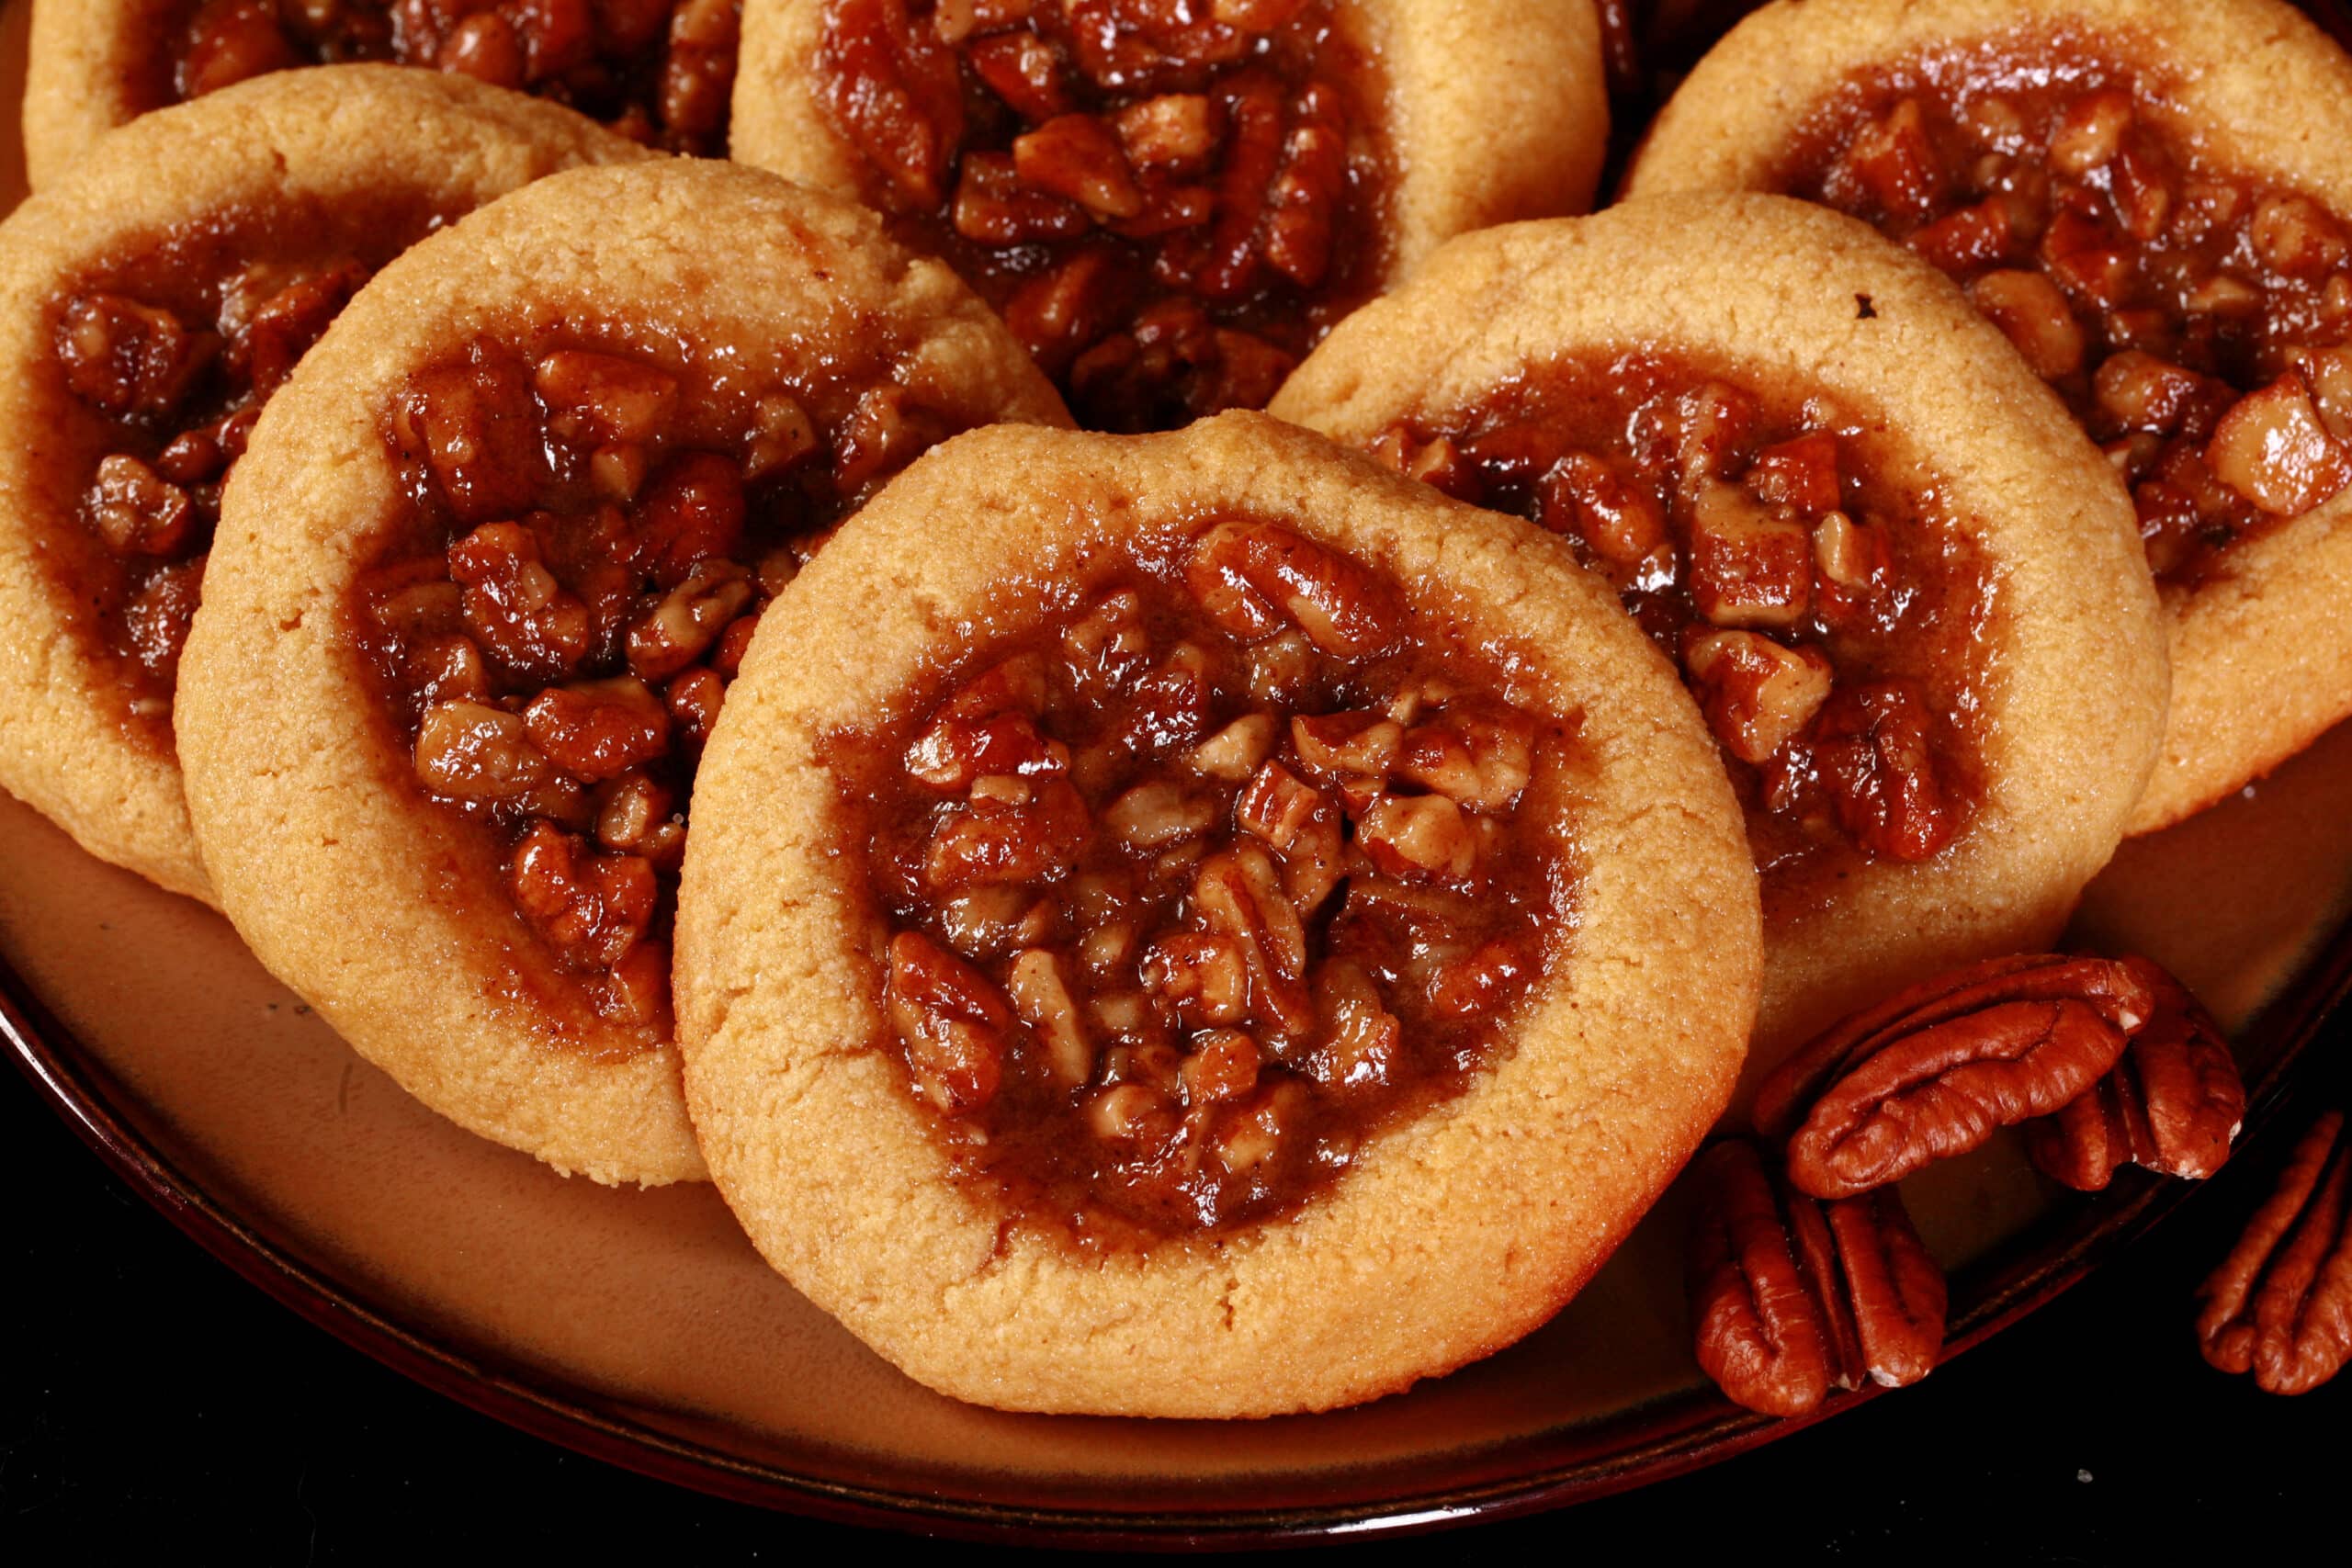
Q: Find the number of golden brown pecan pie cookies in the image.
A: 7